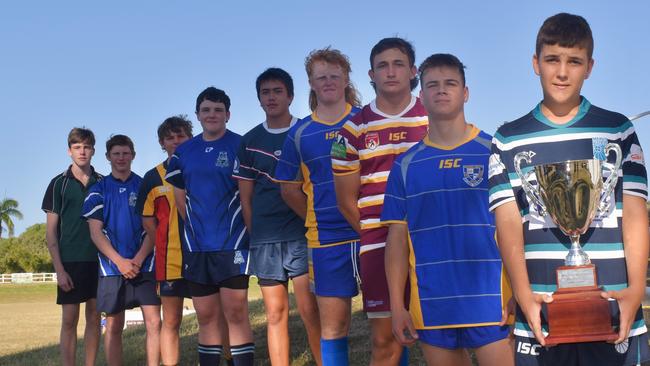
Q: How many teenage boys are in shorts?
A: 9